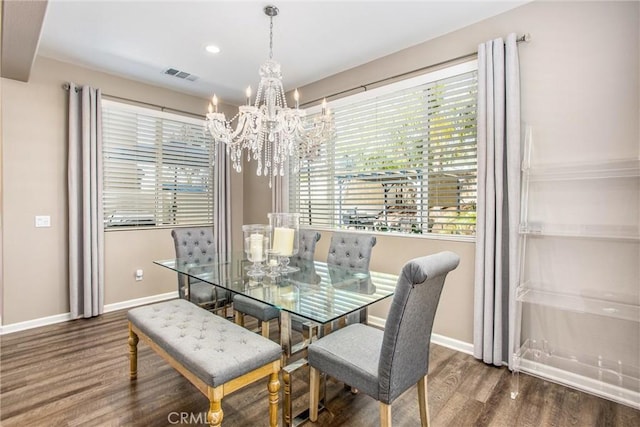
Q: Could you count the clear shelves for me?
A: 4